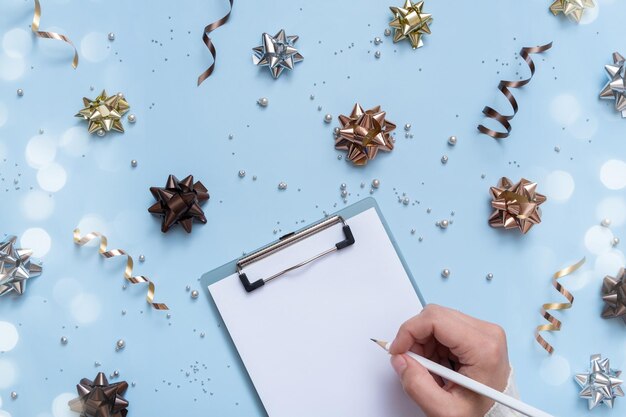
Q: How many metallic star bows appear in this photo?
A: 12